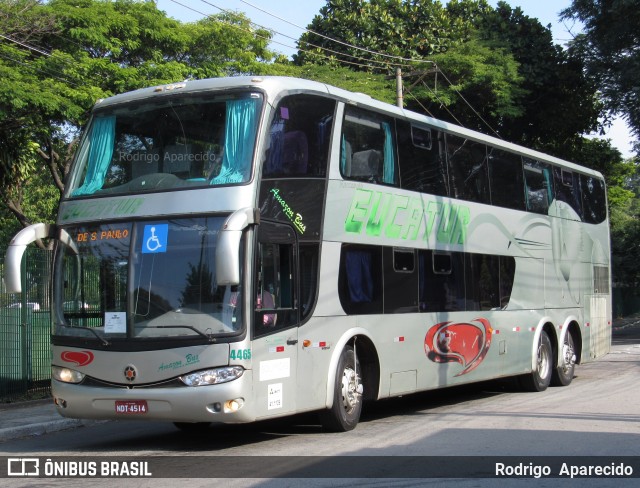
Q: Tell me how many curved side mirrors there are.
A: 2